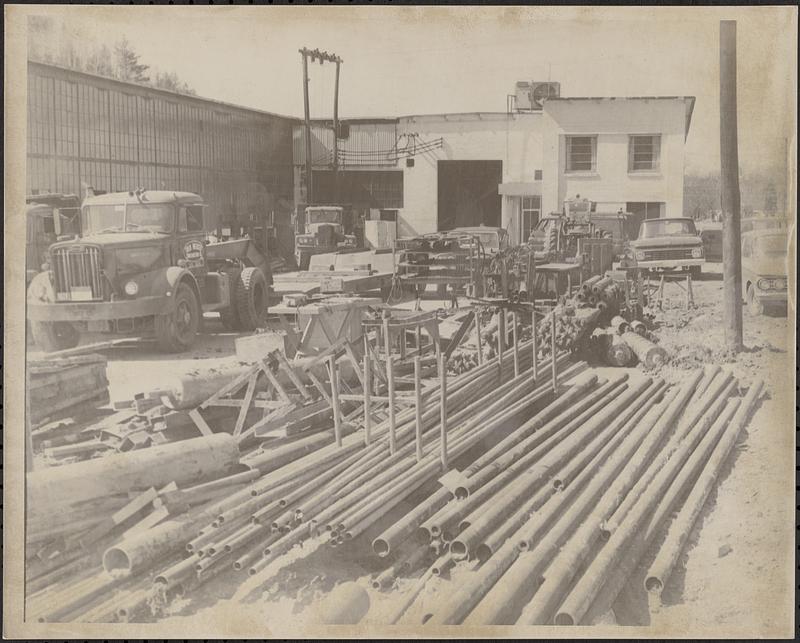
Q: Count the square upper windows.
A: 2